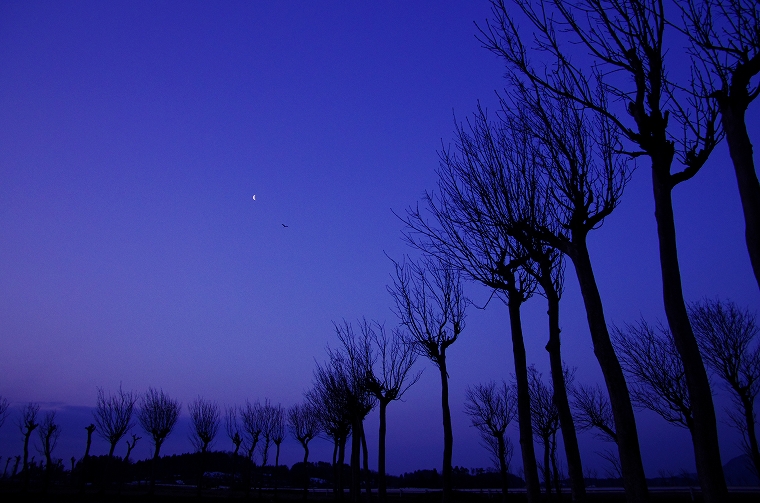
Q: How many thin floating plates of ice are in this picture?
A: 0